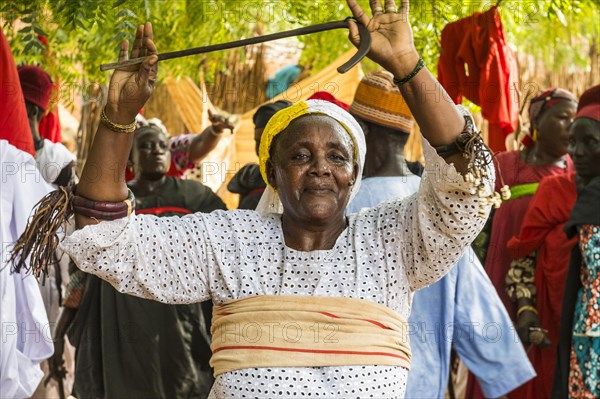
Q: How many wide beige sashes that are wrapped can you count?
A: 1